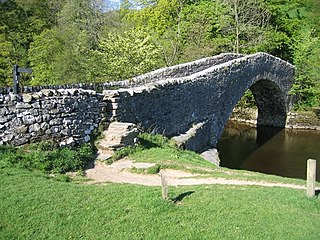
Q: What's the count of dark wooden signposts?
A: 1